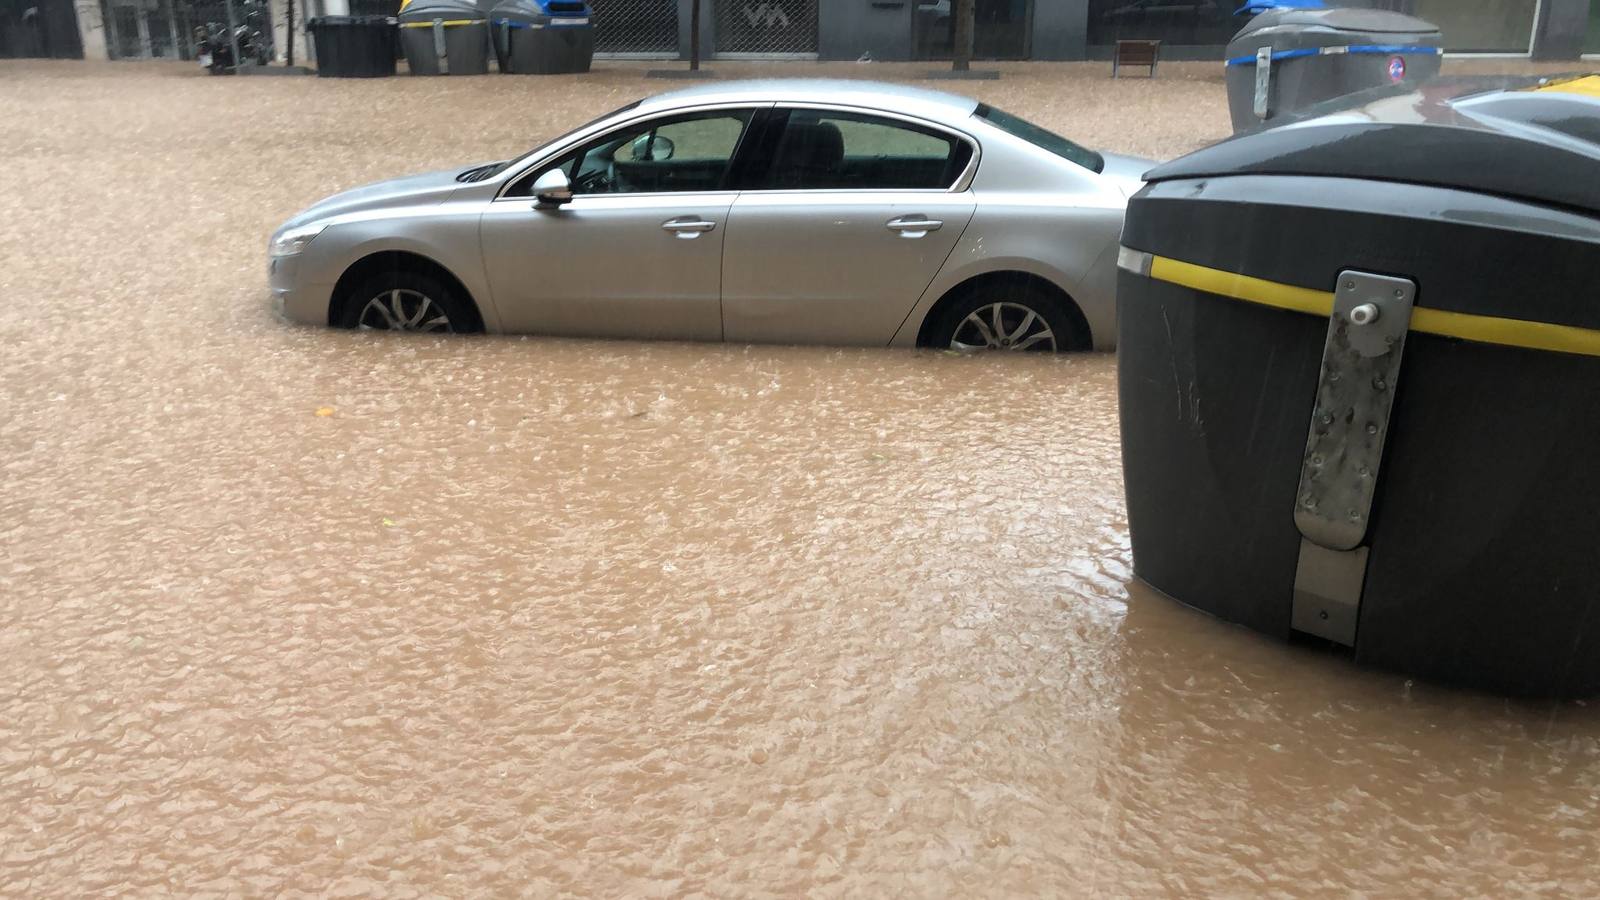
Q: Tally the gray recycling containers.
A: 4